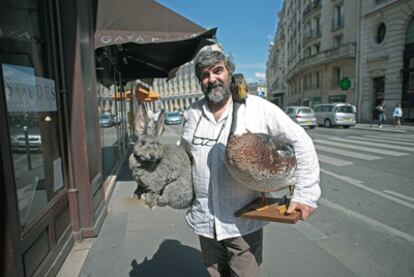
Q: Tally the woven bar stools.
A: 0